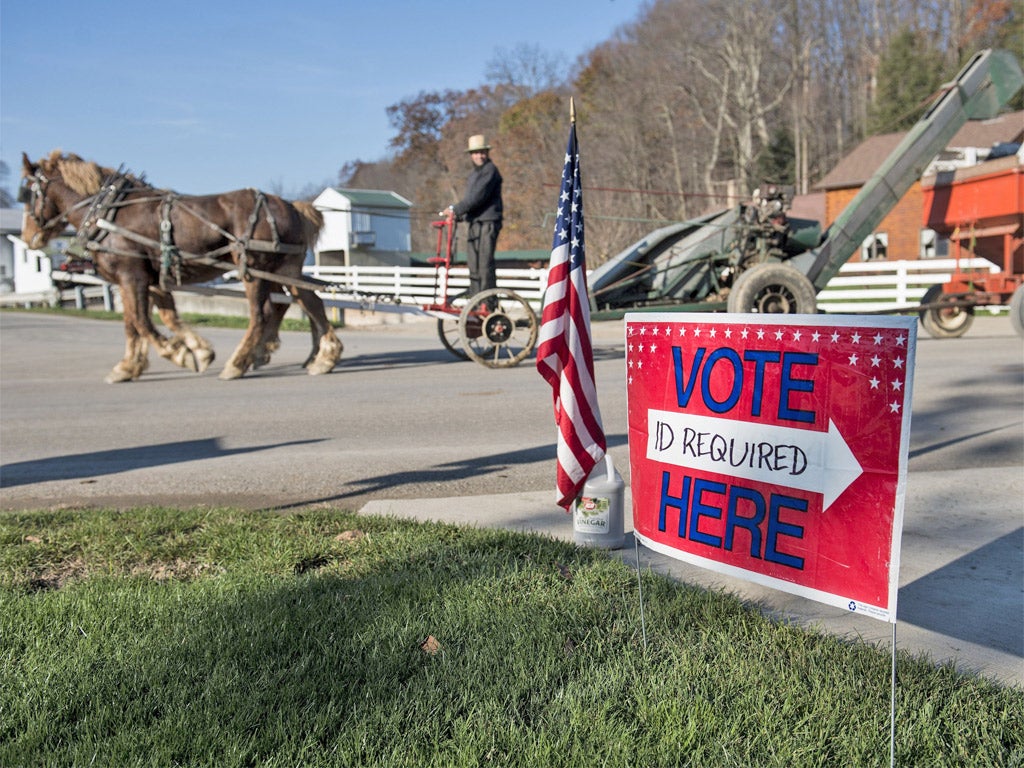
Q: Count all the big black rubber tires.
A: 3